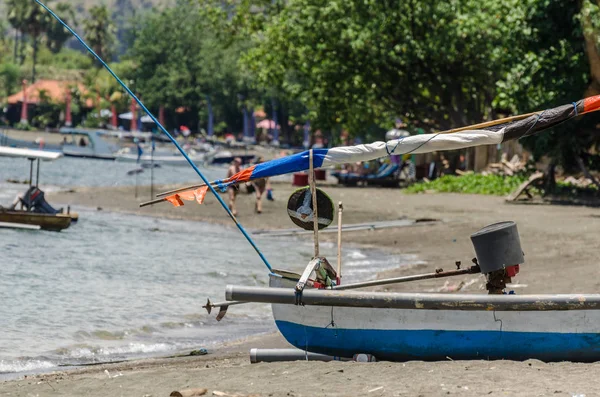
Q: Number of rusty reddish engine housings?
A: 1